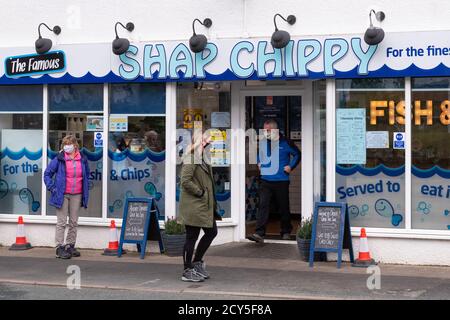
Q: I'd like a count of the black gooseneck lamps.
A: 5